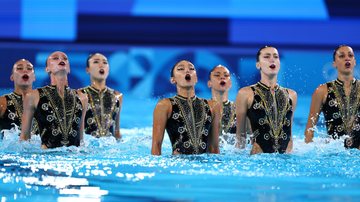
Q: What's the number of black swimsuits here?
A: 7